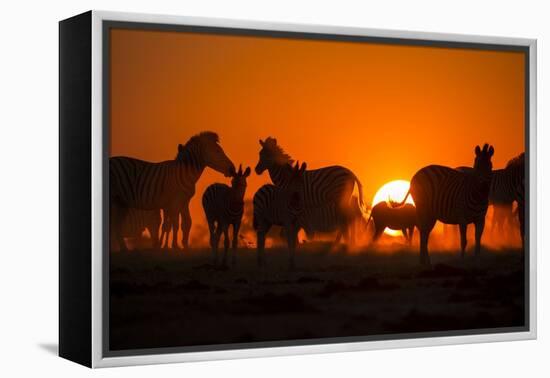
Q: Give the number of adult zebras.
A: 4